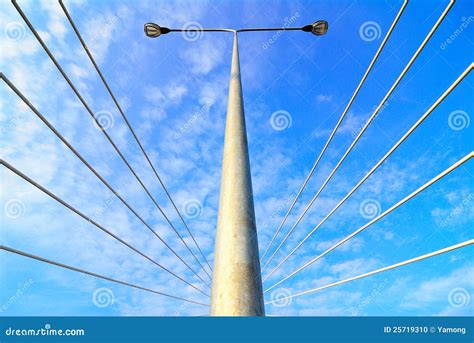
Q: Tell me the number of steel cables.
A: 10